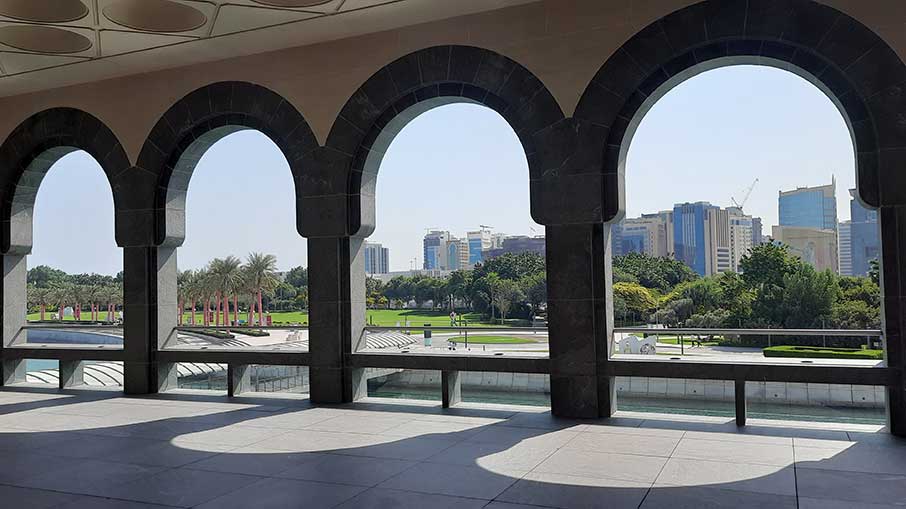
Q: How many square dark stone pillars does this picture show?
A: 5